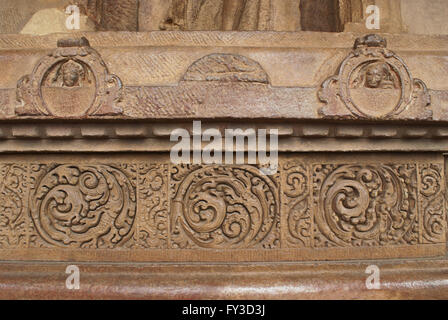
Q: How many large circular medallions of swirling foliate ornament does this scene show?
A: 3